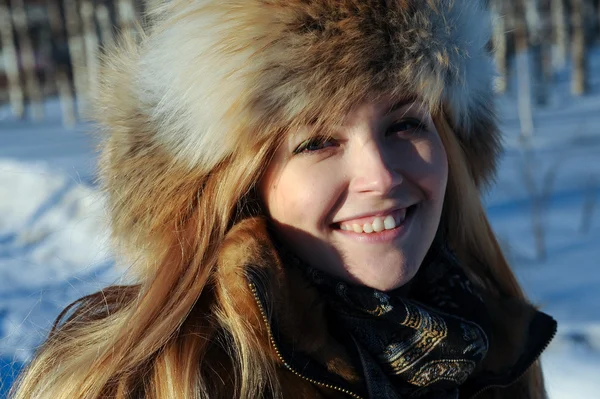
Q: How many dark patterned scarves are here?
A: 1